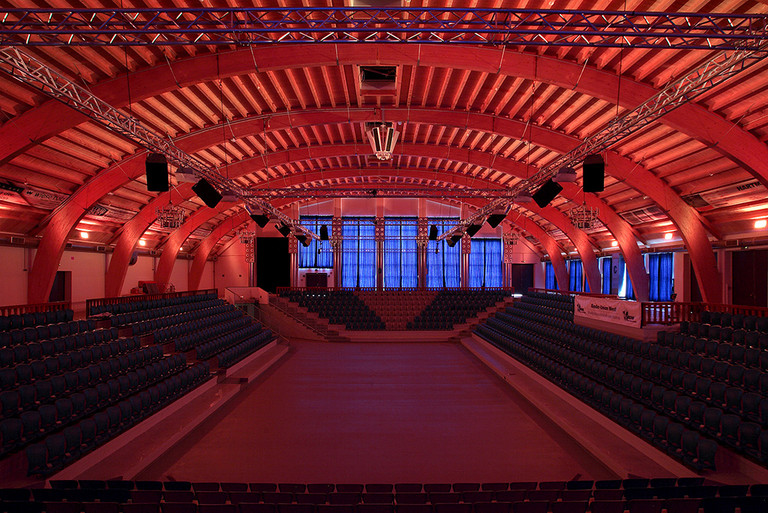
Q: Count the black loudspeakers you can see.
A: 12